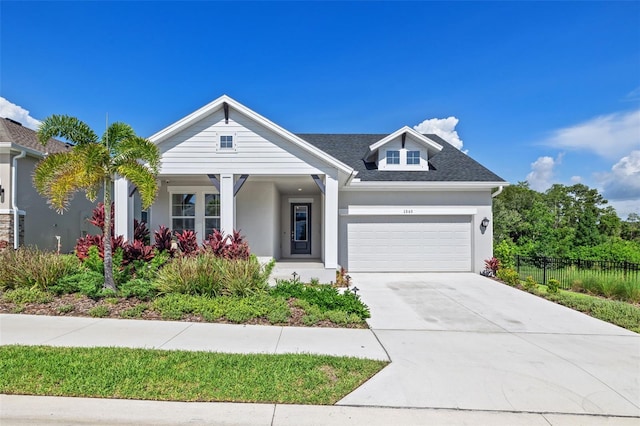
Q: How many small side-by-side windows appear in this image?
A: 2